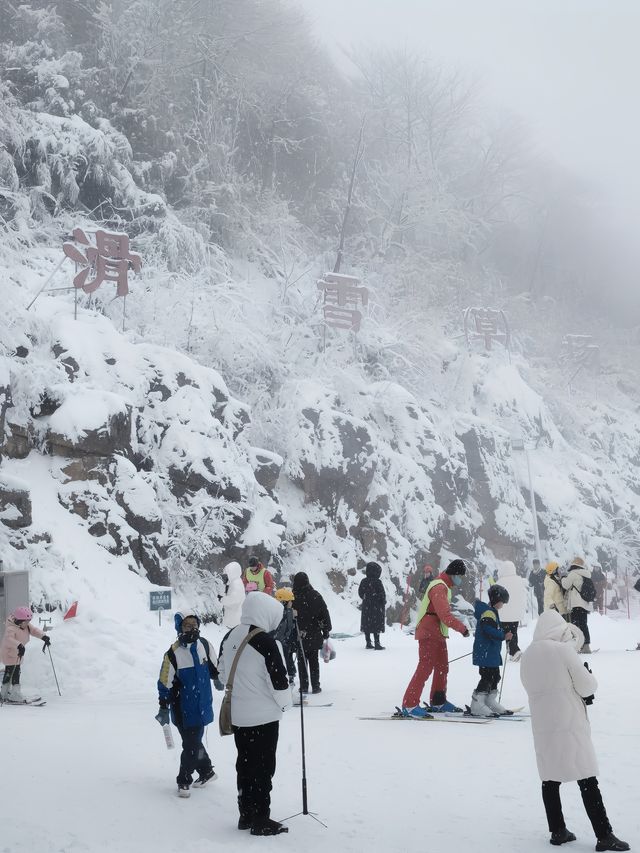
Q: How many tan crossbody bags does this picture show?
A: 1